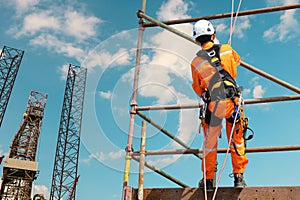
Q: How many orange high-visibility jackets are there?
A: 1